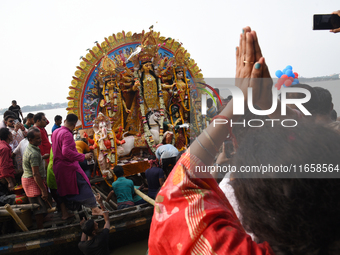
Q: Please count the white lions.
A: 1